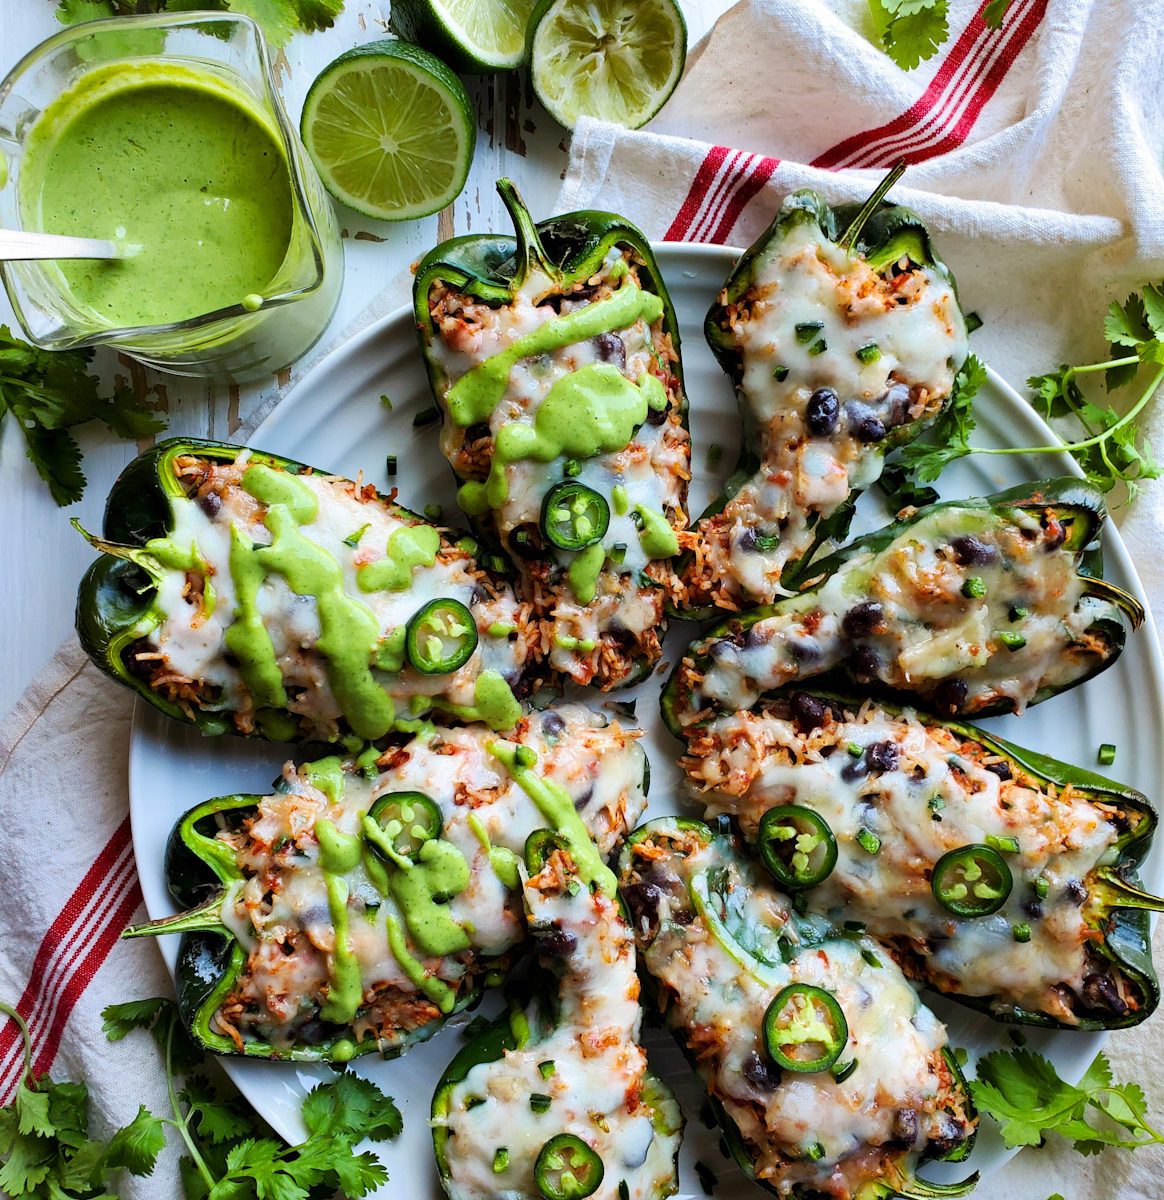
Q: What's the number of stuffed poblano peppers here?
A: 8